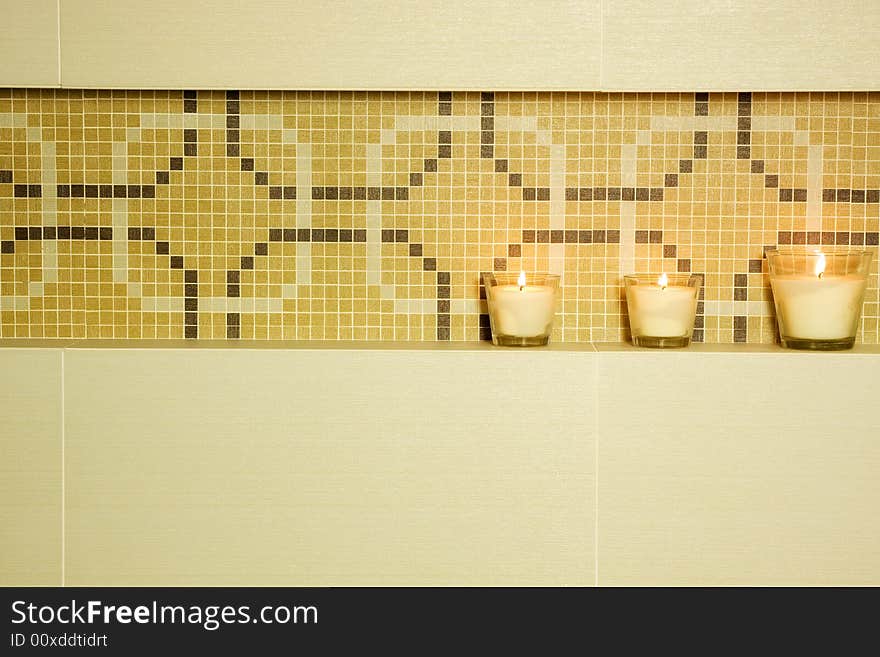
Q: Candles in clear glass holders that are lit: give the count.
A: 3